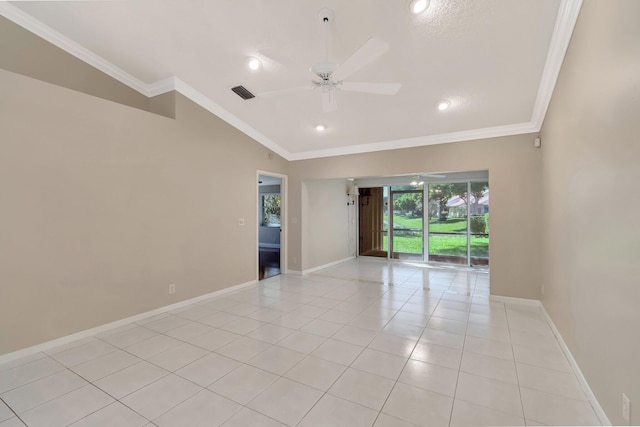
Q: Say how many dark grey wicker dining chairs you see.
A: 0